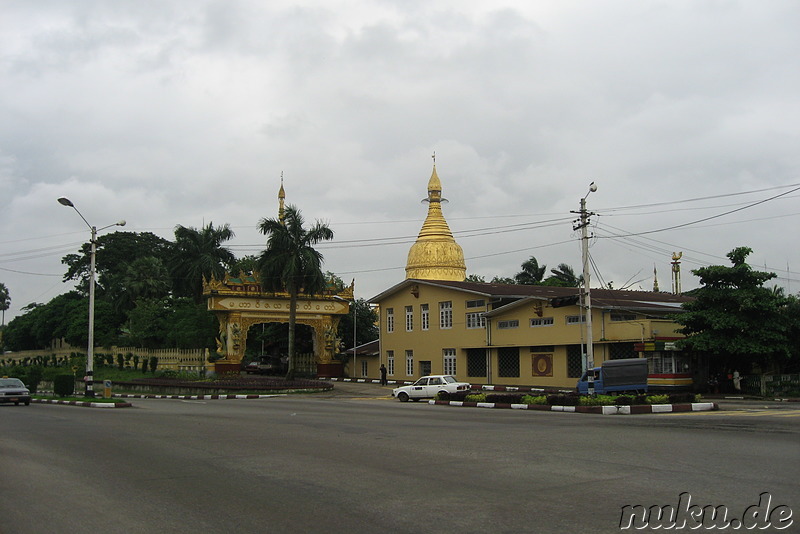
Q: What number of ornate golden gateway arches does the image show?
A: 1